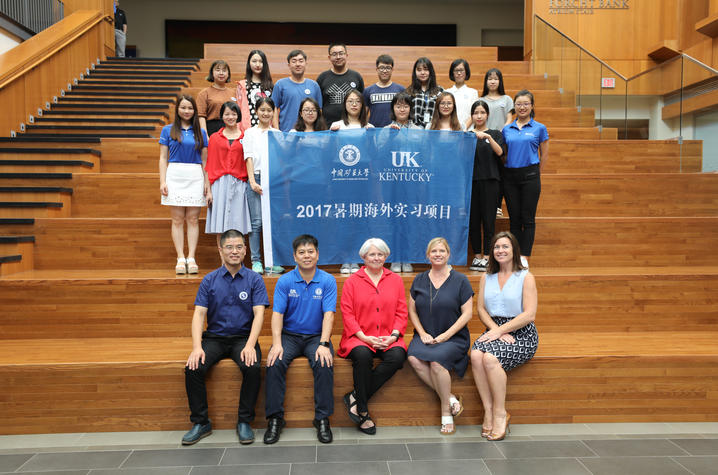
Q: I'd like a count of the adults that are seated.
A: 5